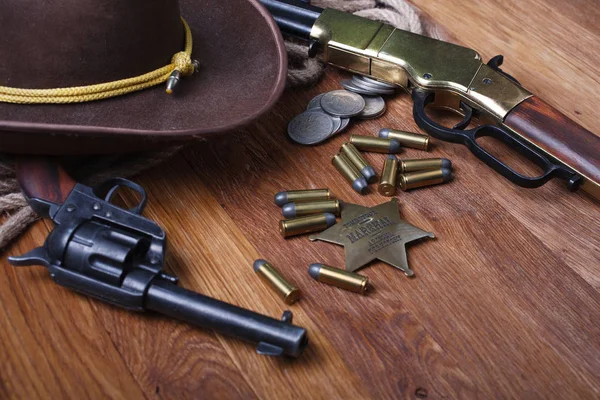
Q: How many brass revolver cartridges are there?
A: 12